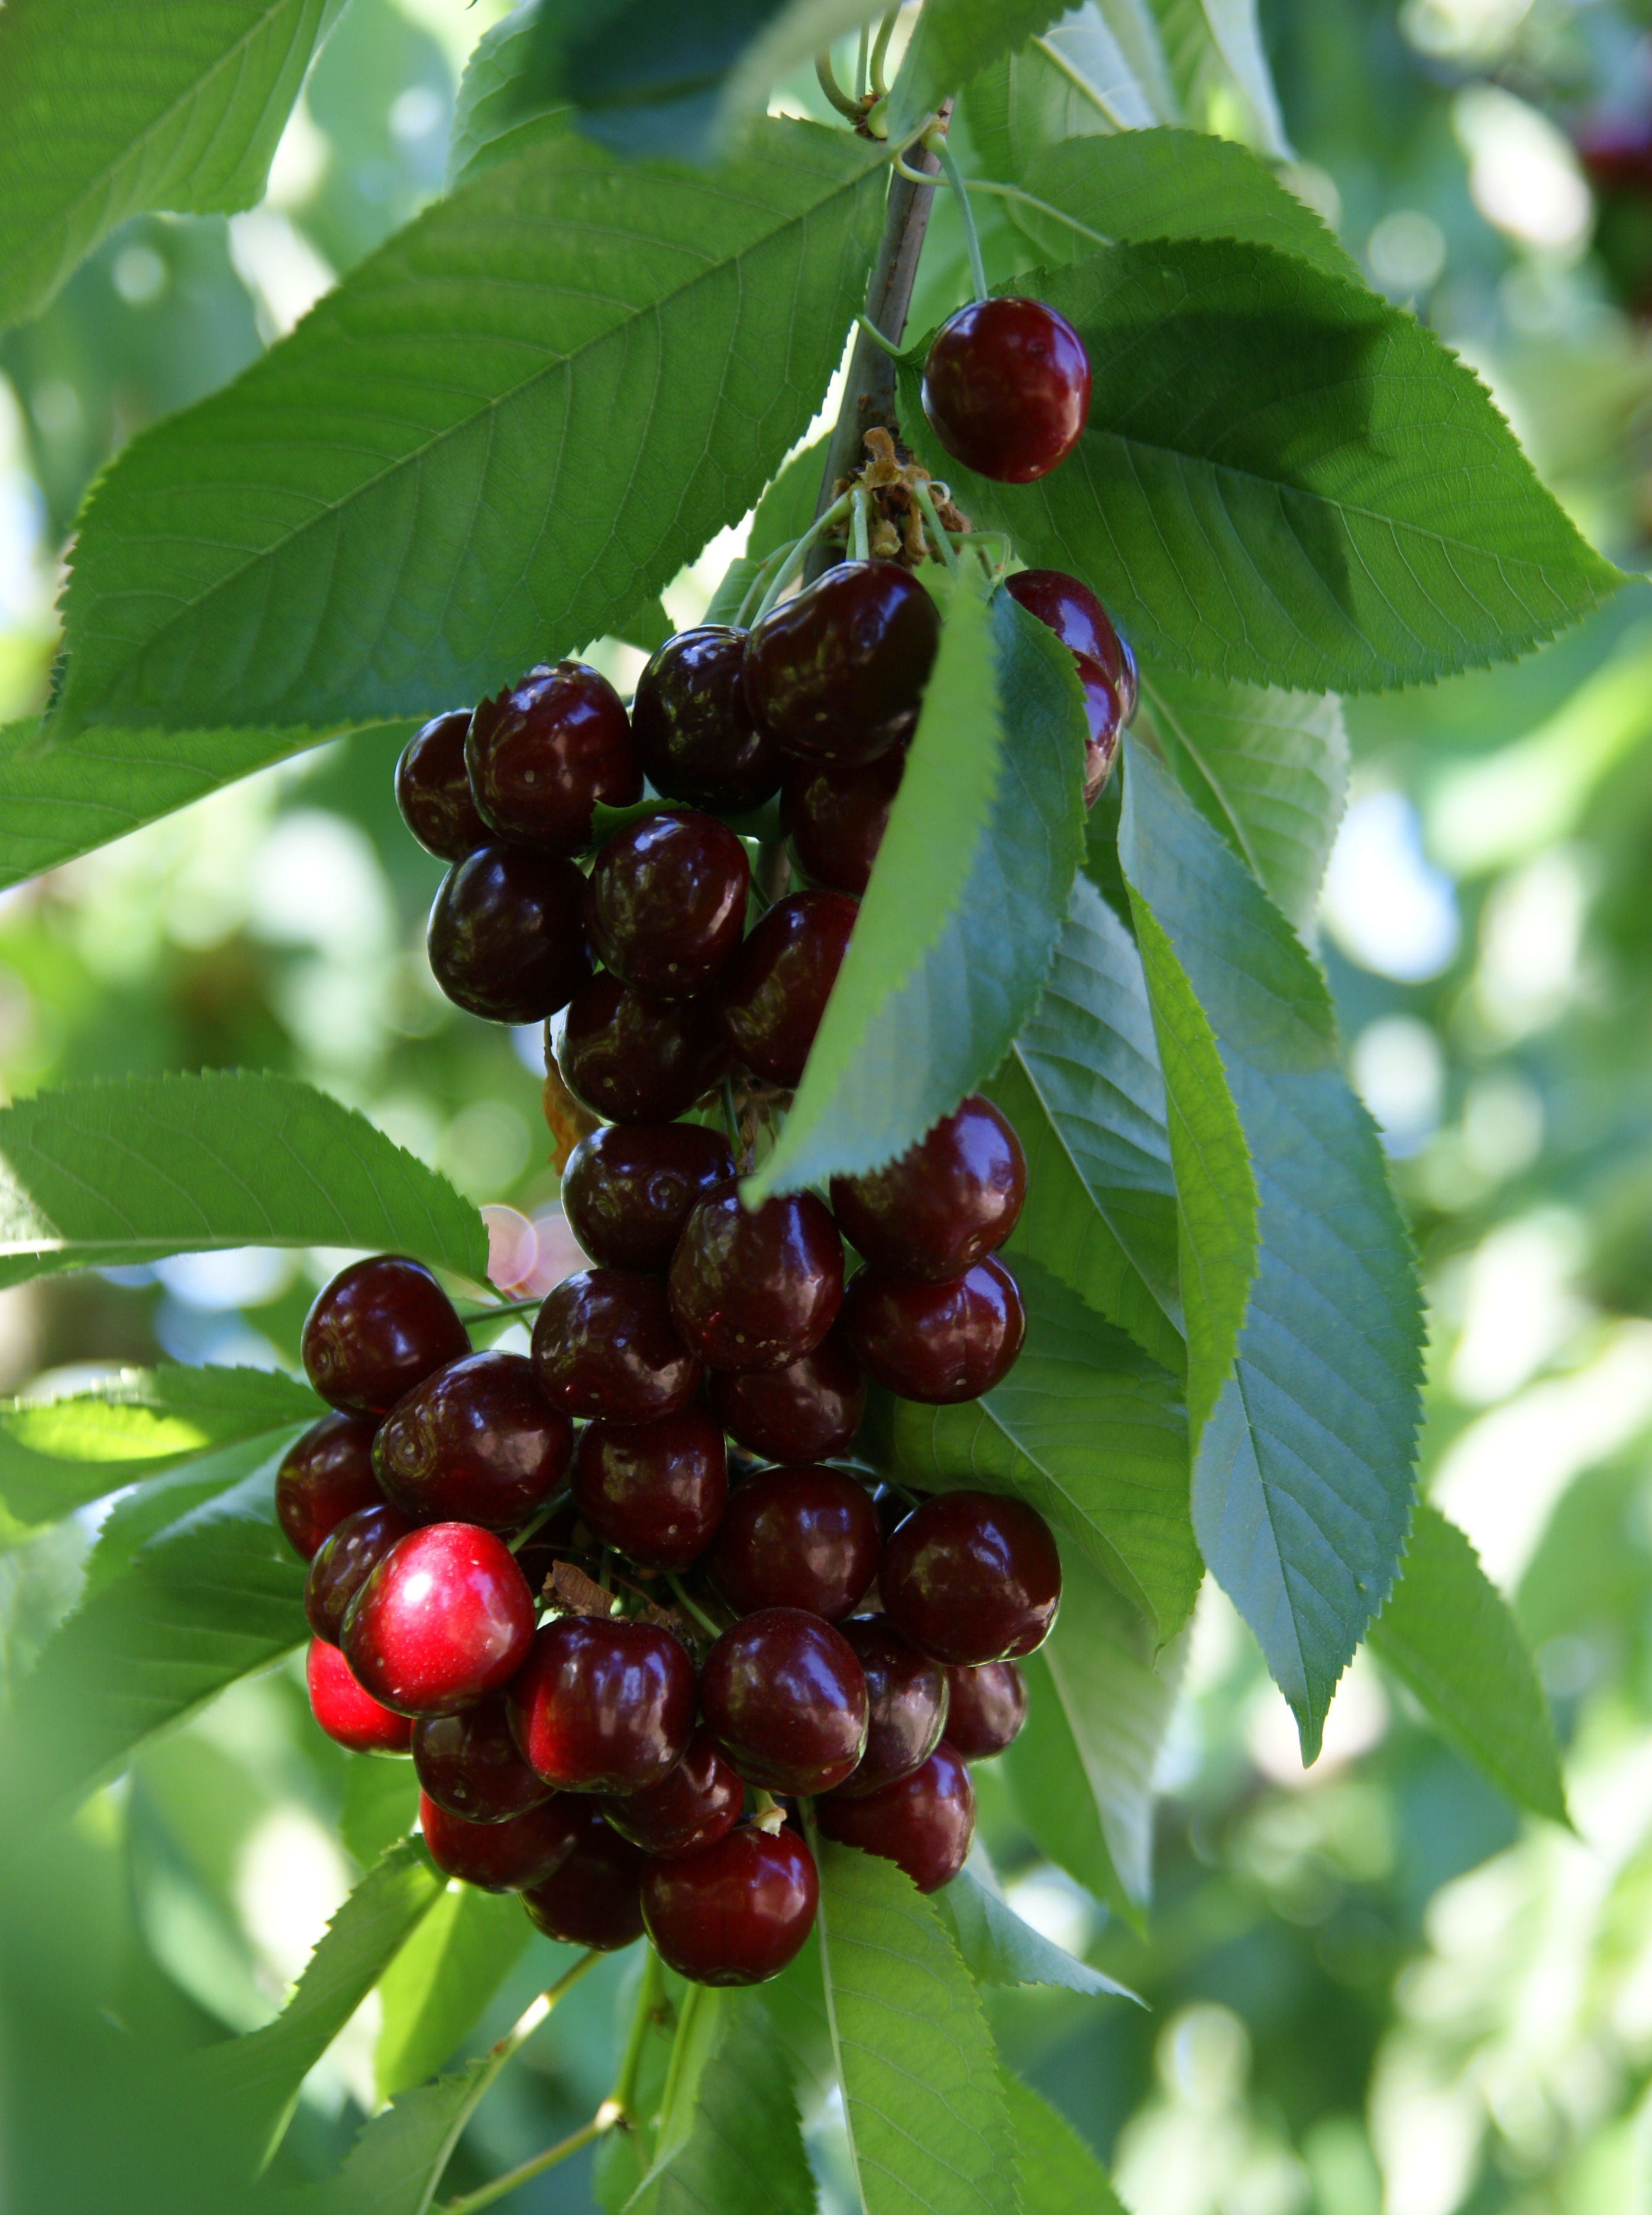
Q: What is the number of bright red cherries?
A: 2